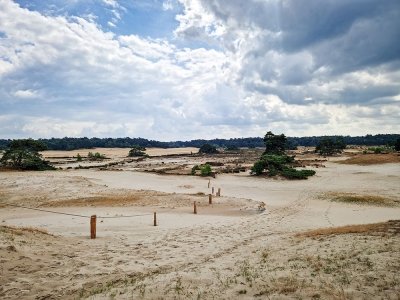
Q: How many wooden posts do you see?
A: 7